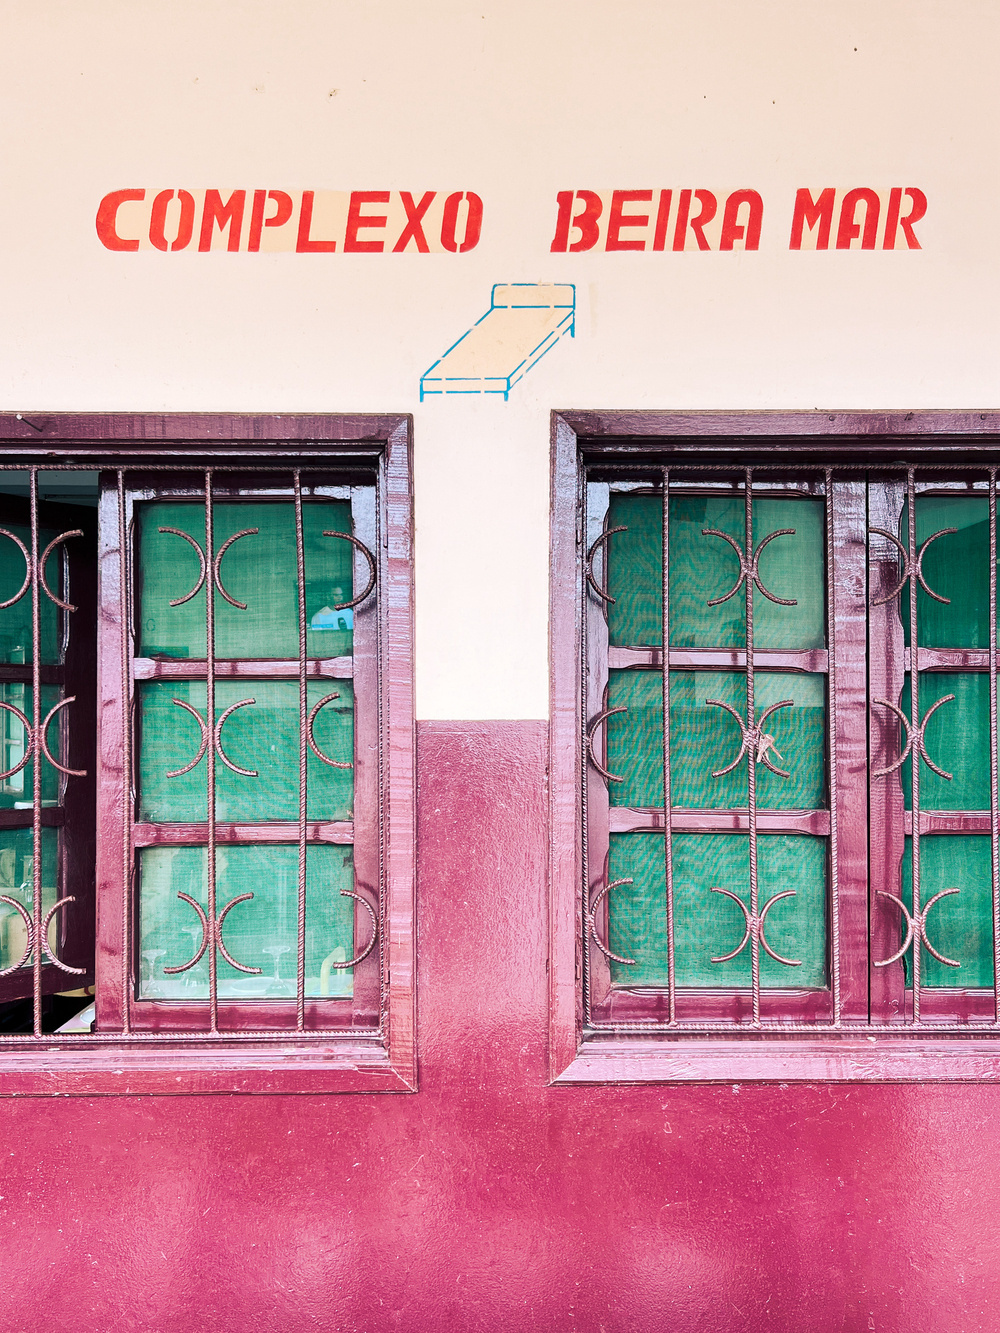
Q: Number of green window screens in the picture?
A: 12